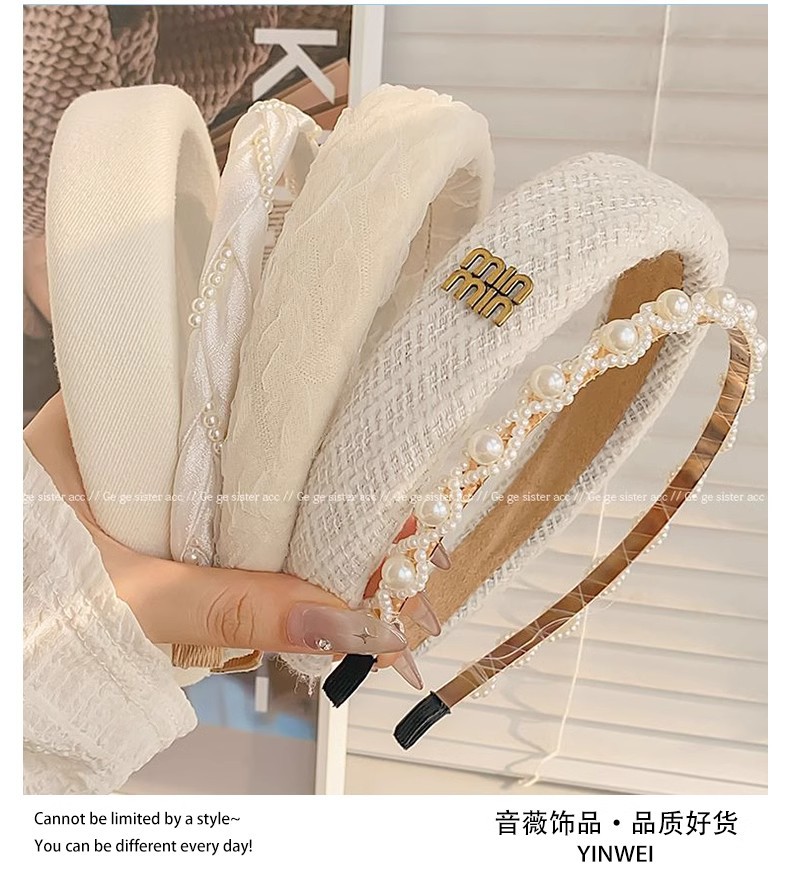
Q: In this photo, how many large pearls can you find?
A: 9